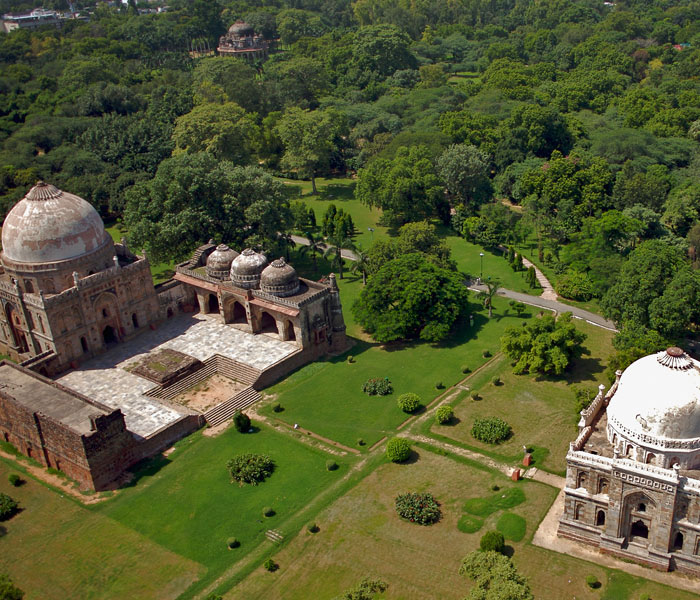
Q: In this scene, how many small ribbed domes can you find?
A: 3